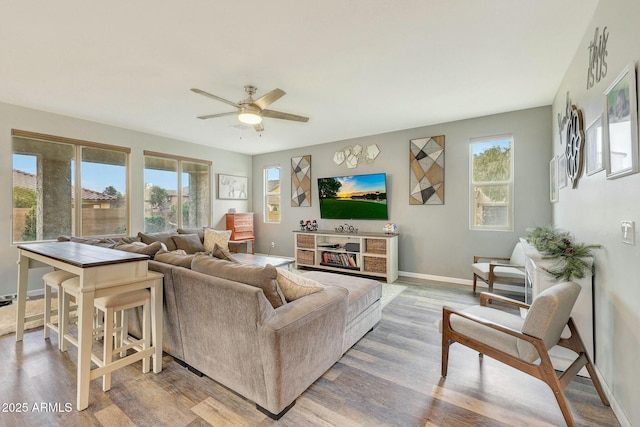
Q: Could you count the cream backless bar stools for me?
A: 3